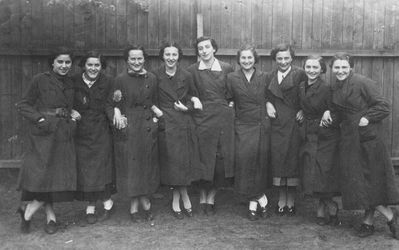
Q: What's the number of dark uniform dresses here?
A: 9